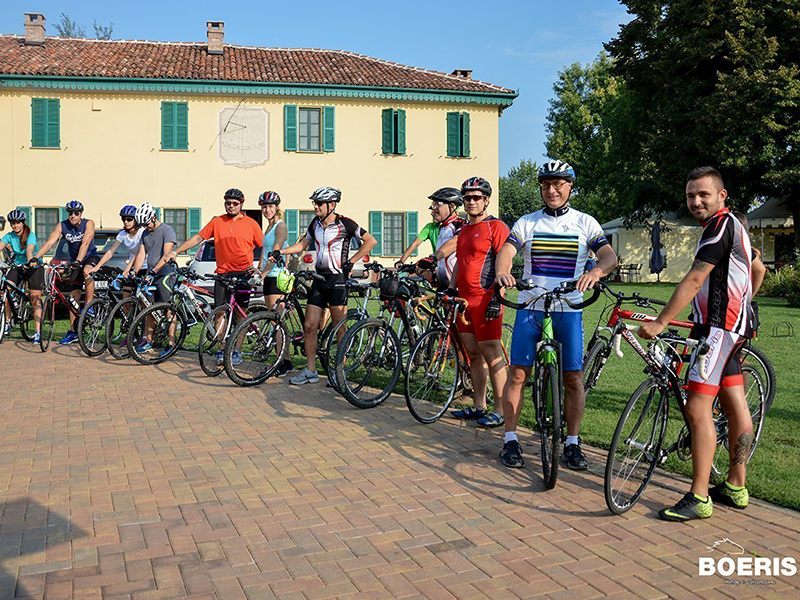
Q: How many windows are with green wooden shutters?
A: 9